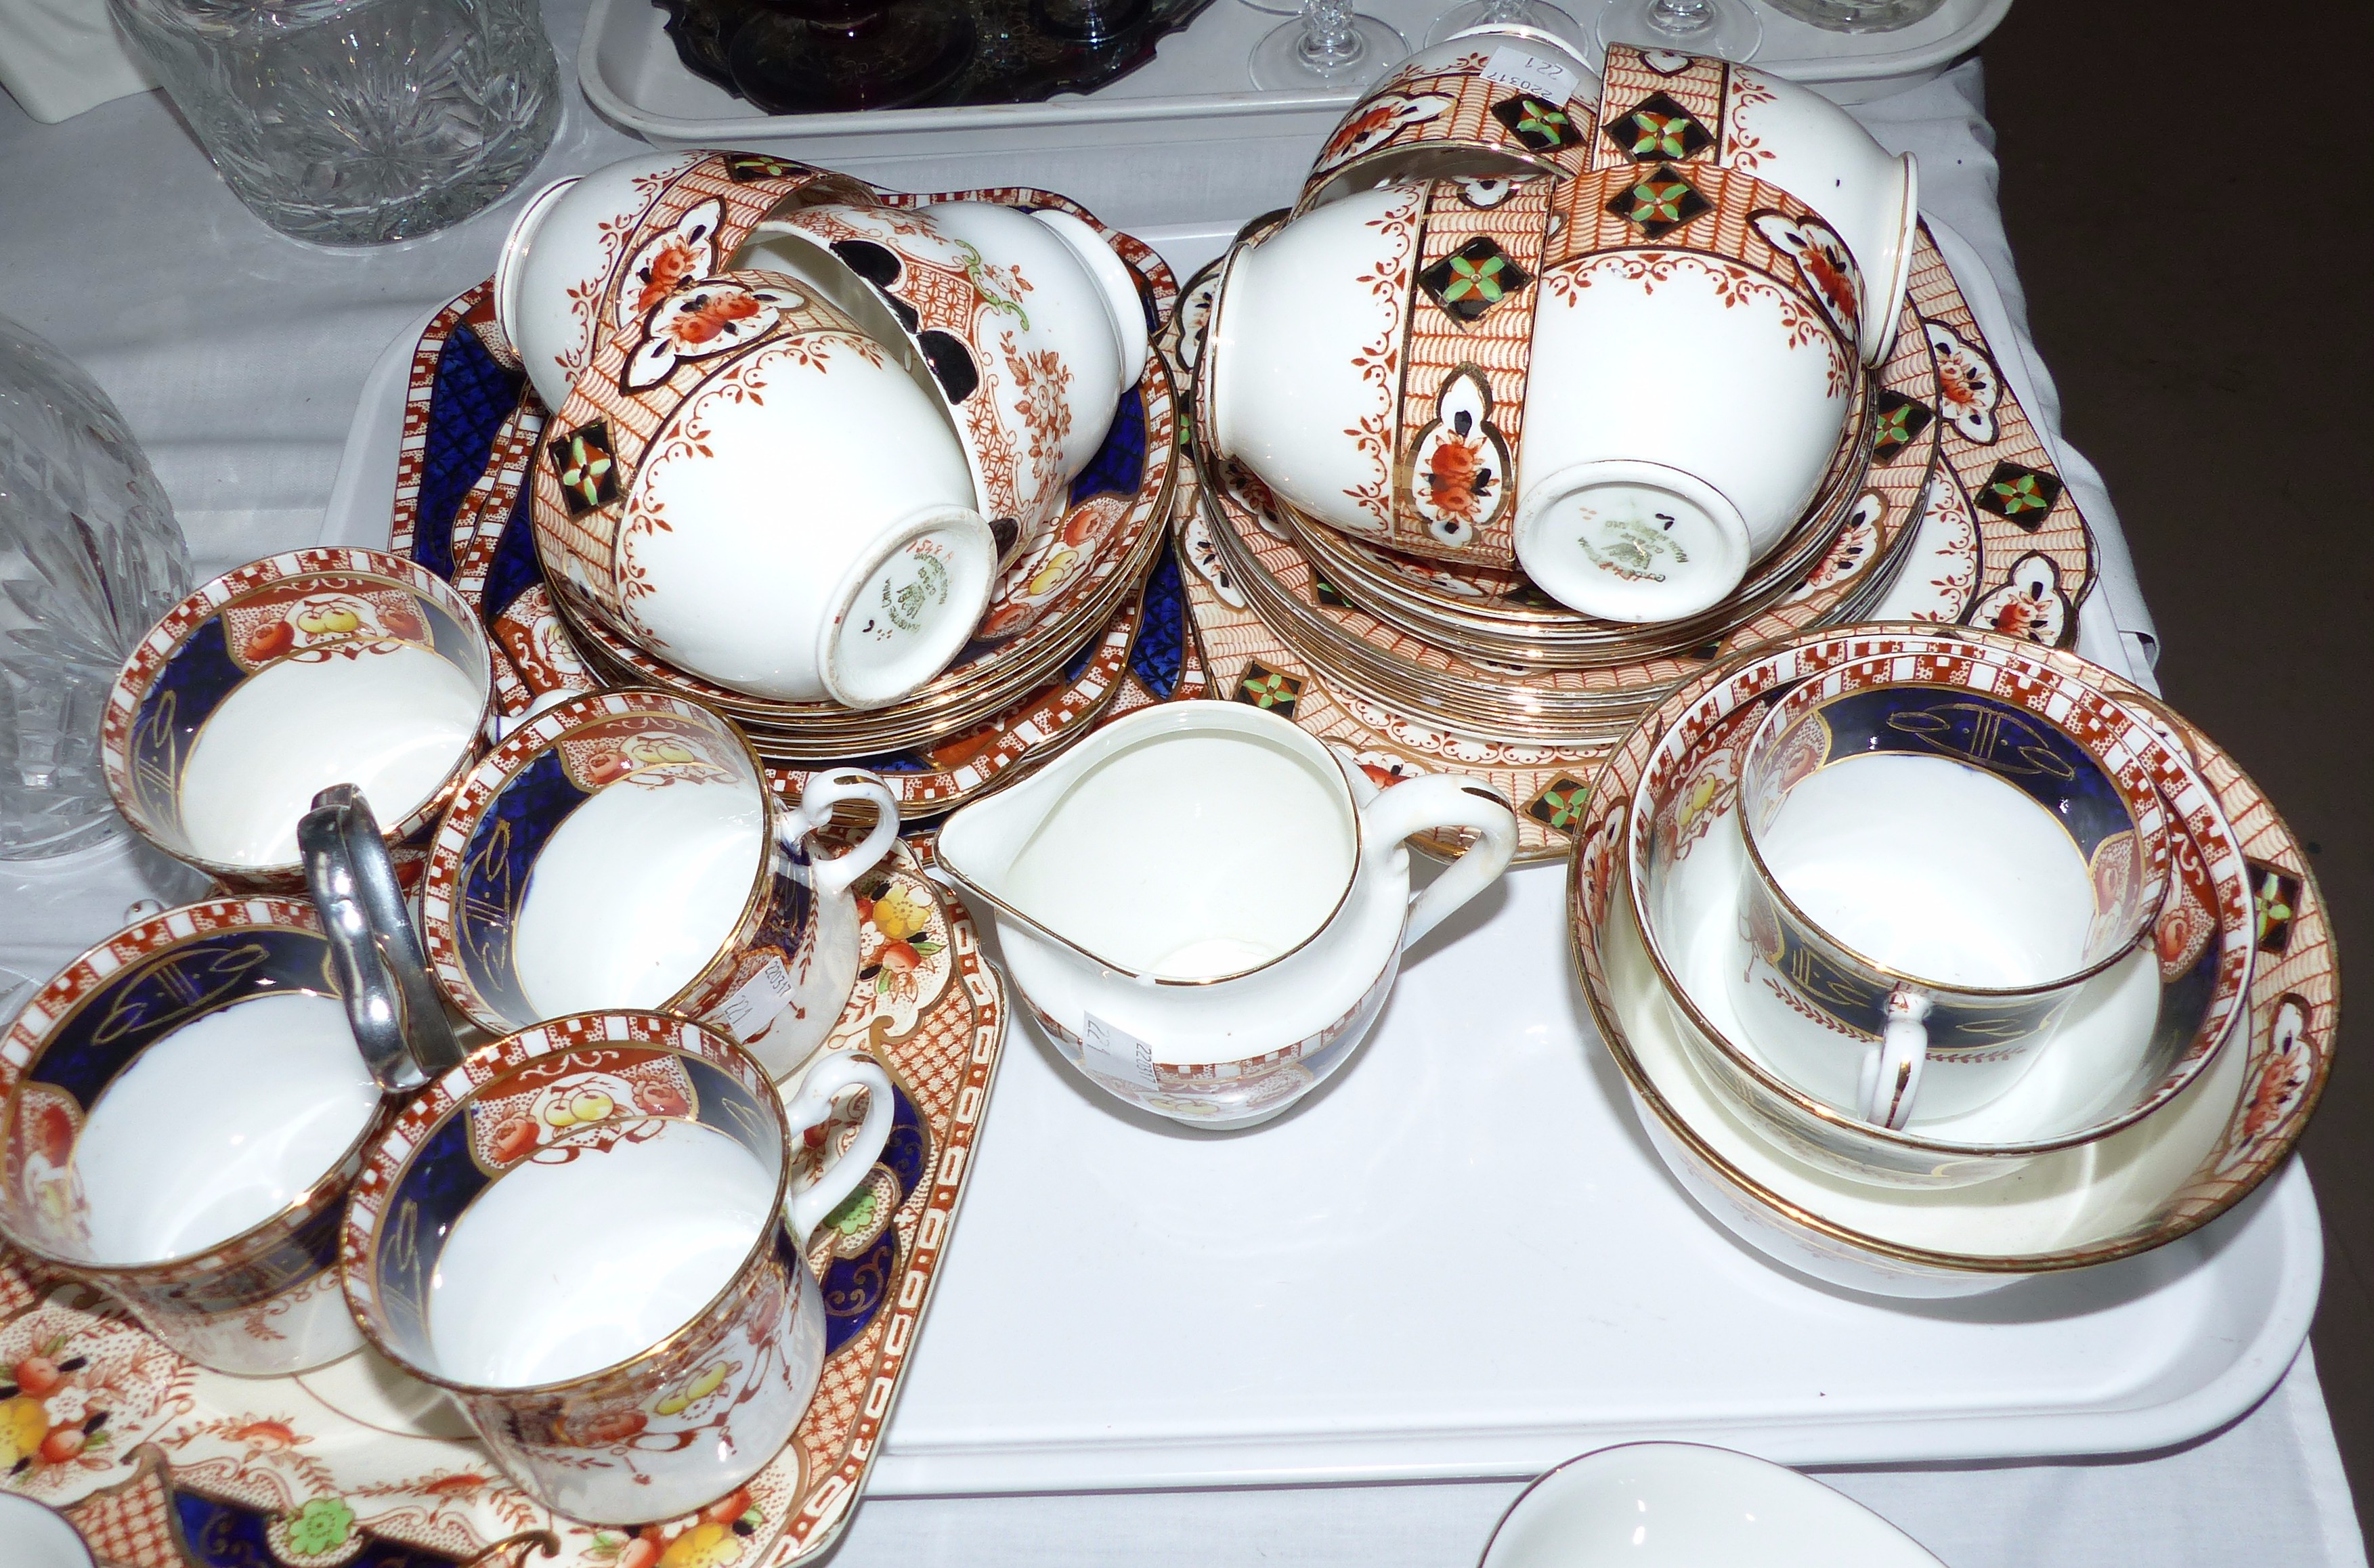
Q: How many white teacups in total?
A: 12